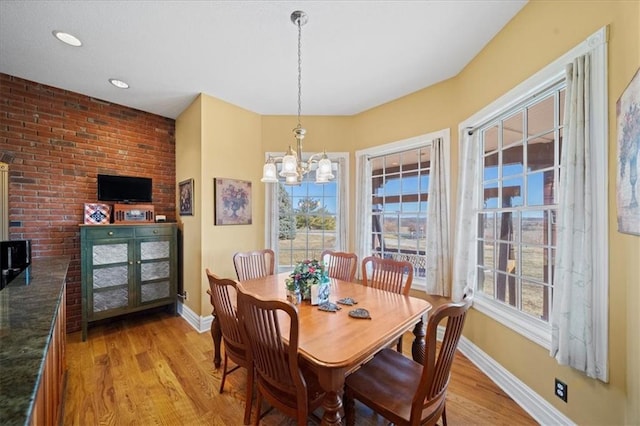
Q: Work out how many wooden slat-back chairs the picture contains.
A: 6